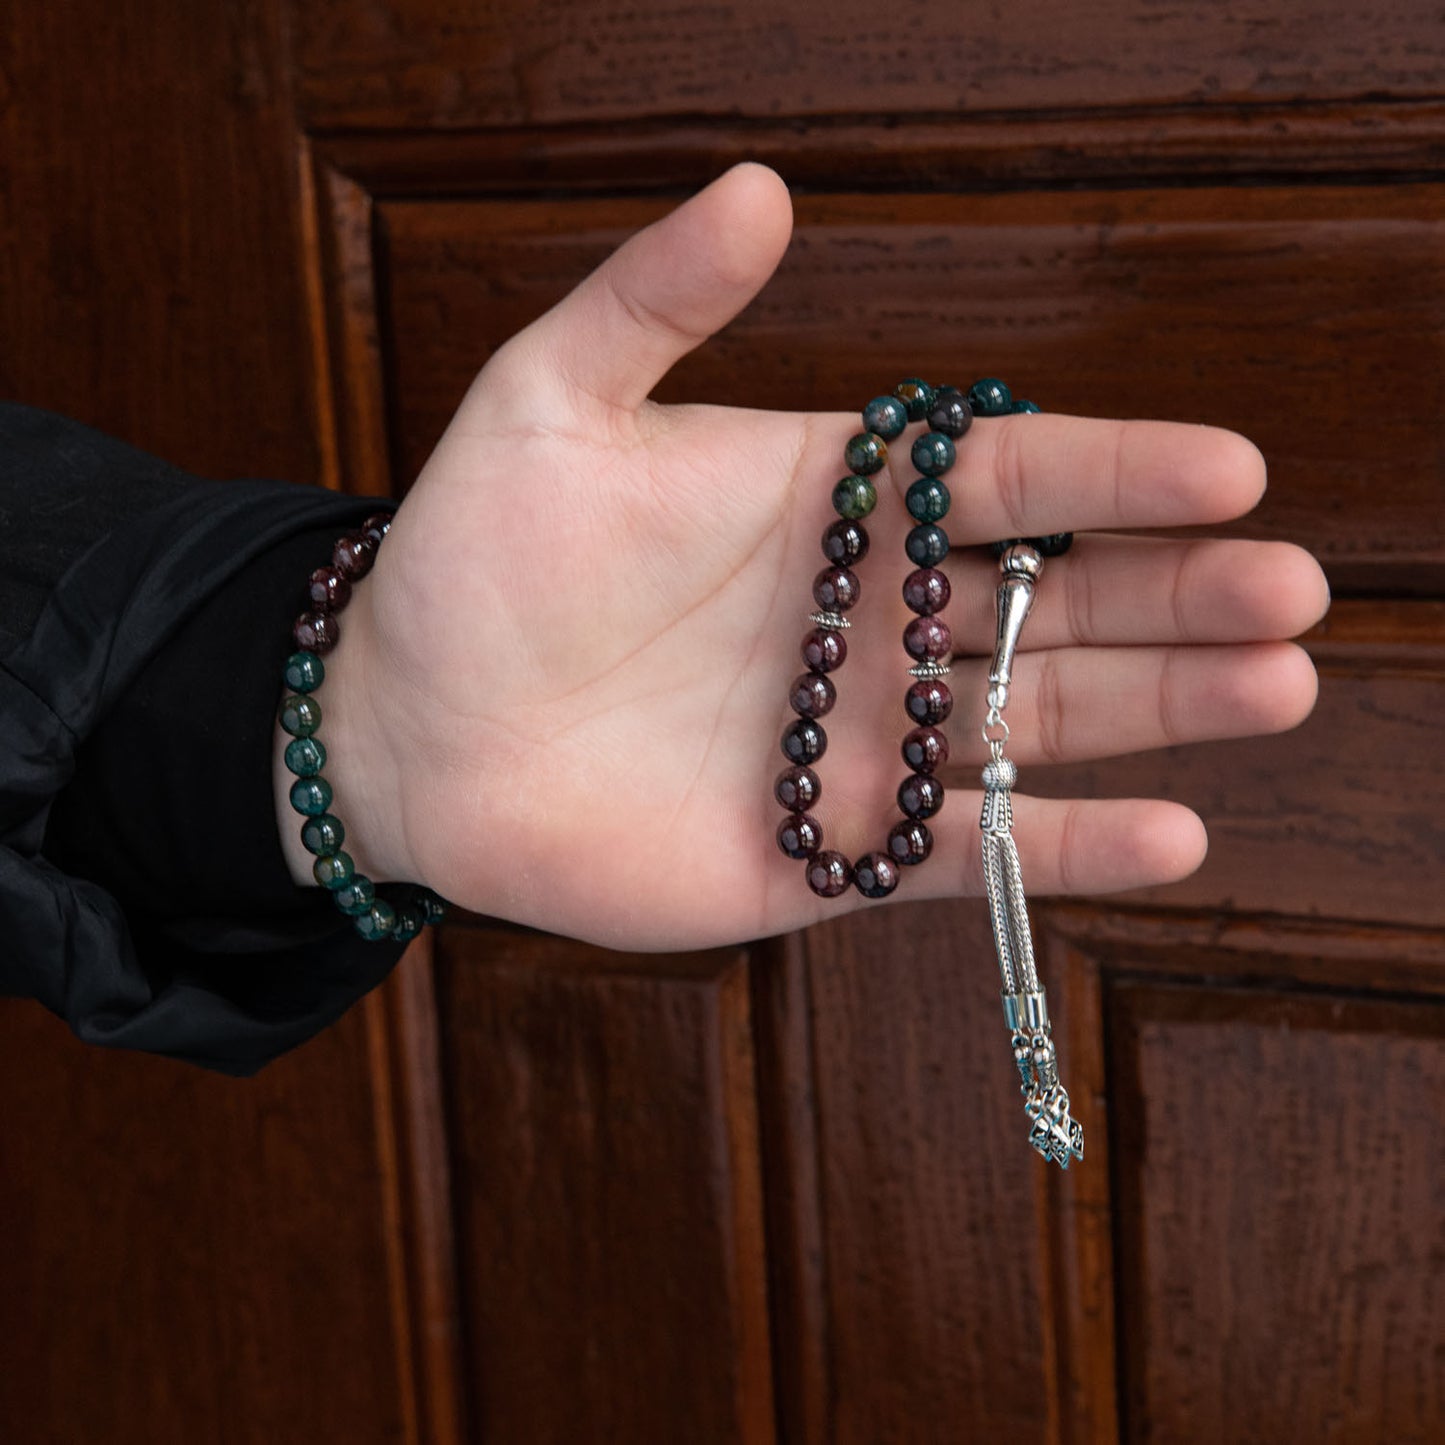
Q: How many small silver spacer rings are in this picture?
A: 2